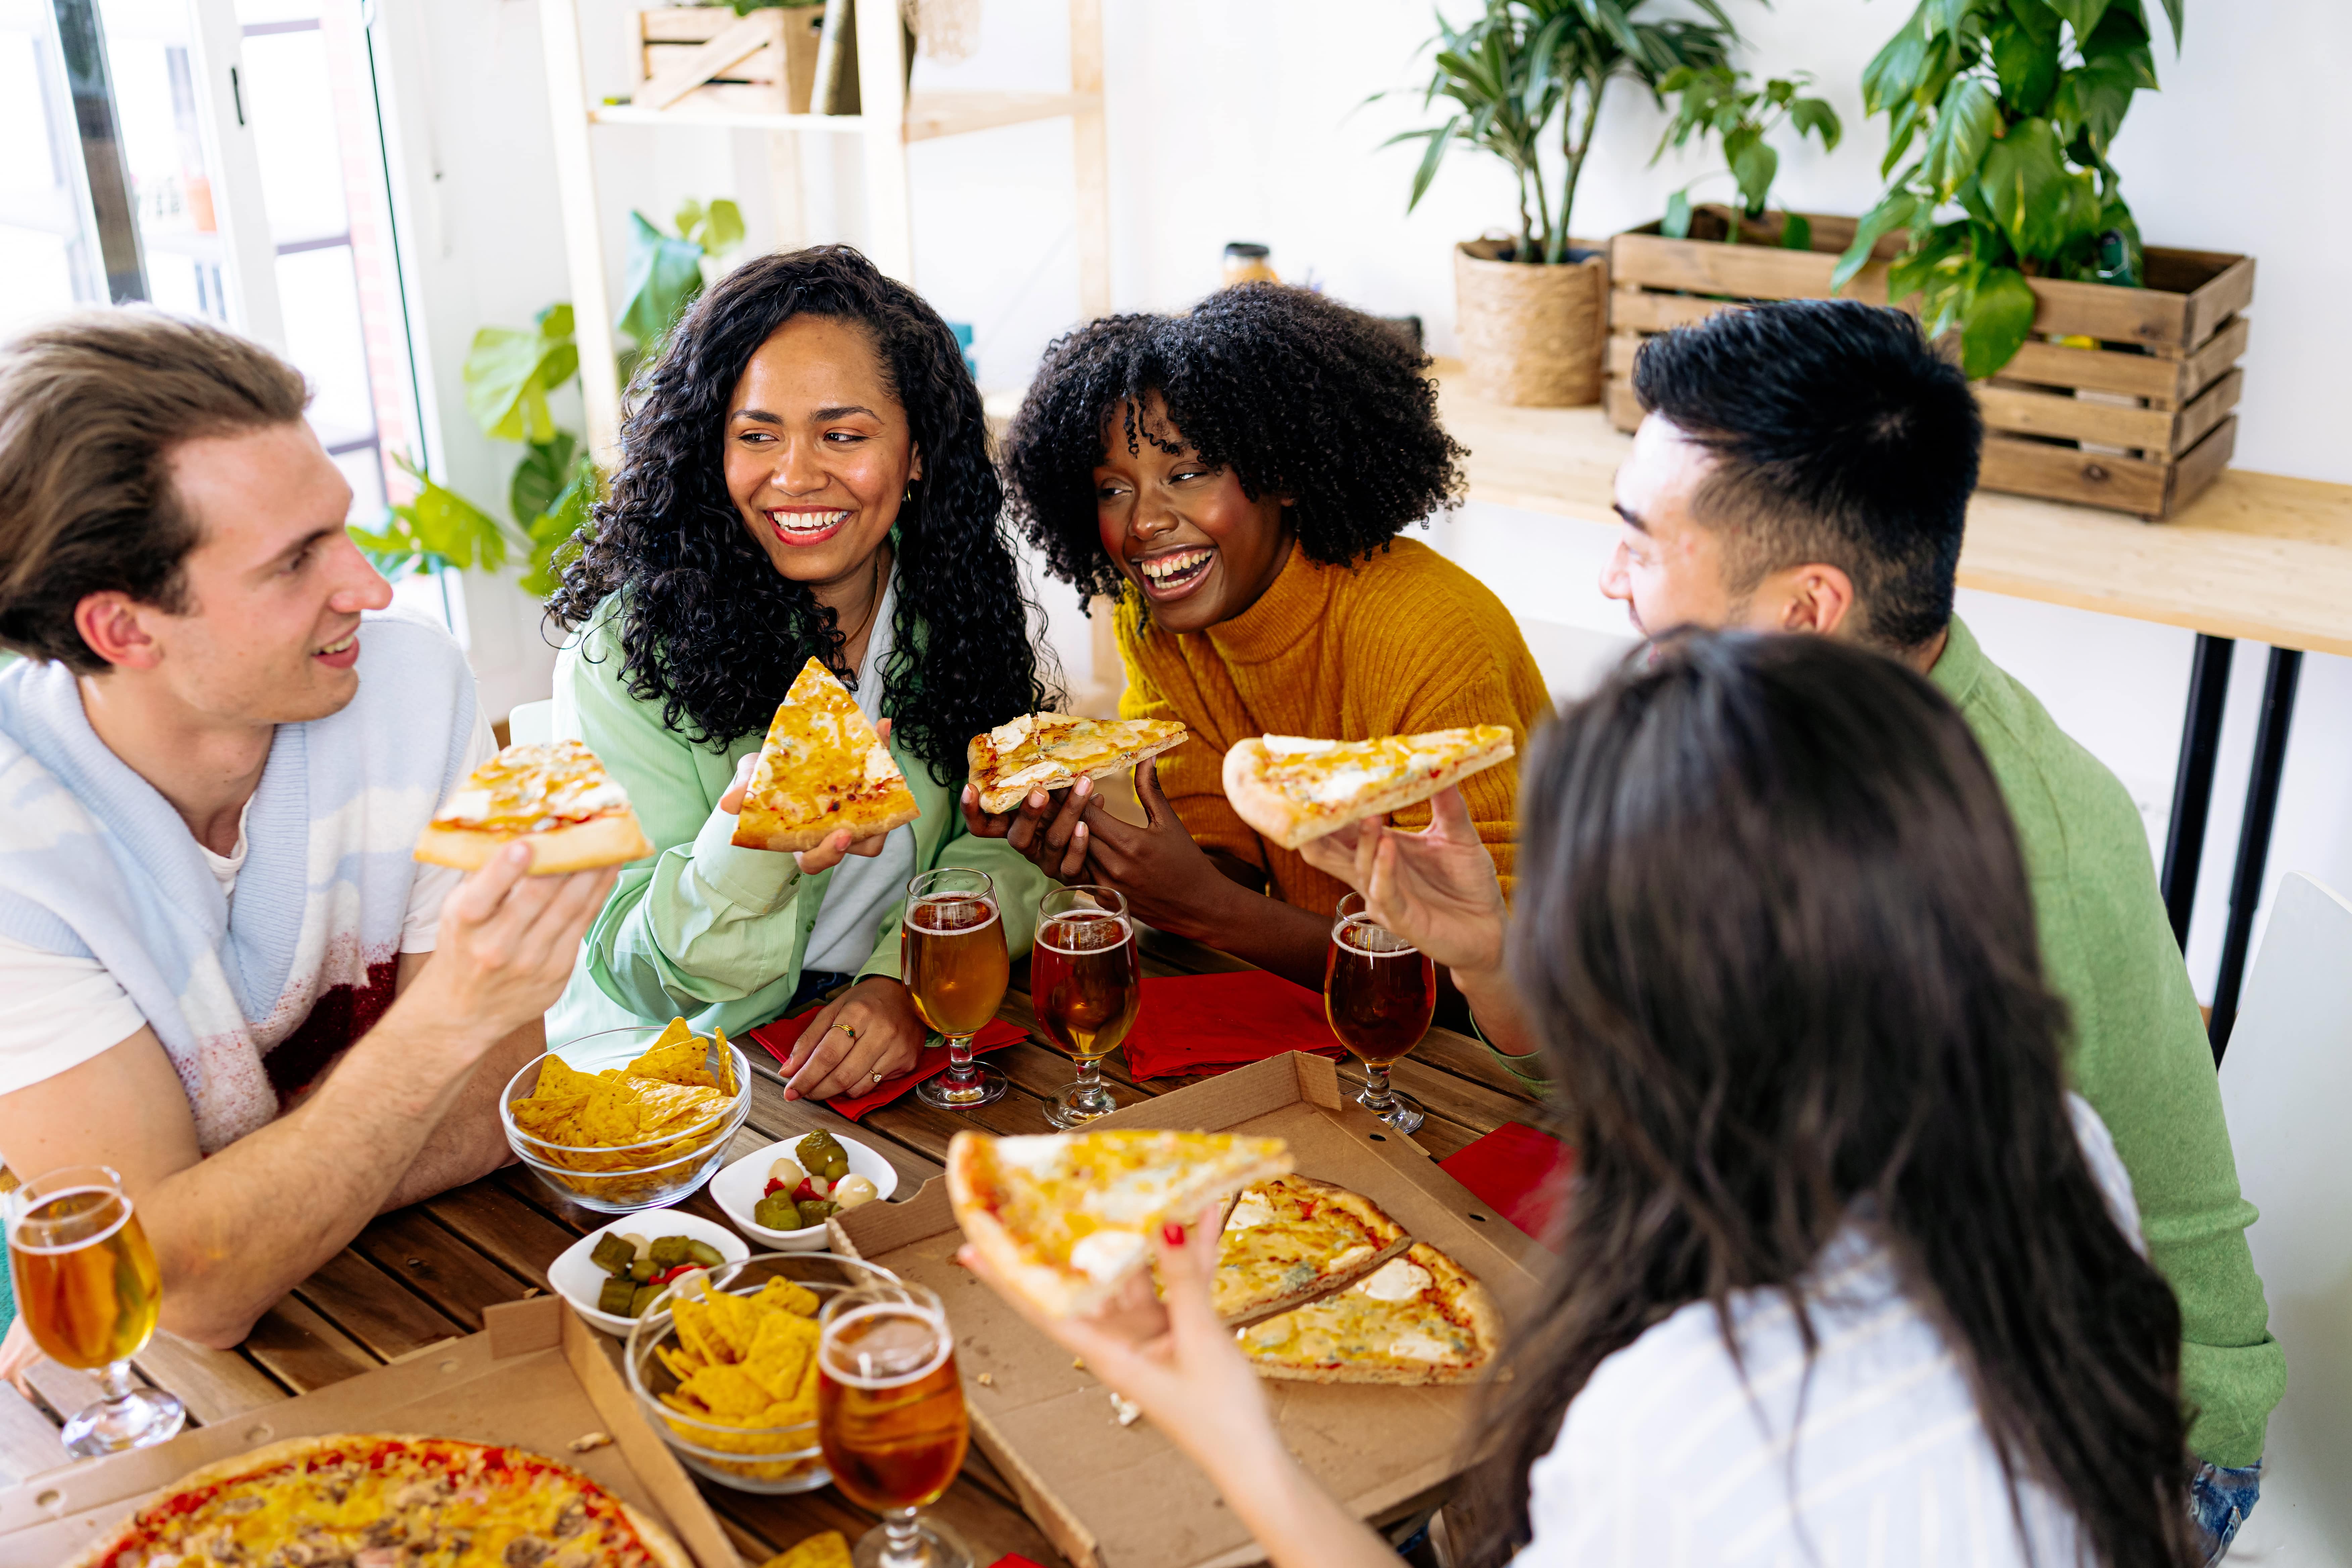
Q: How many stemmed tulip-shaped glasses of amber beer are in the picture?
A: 5